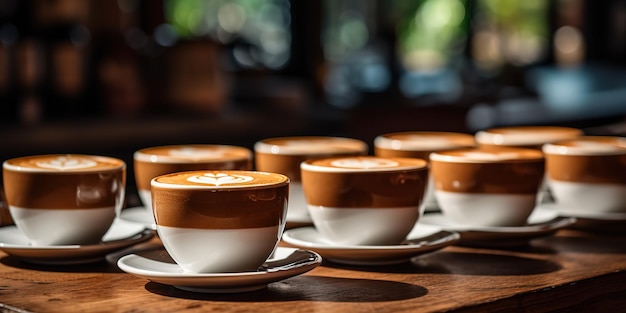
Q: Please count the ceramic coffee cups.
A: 9